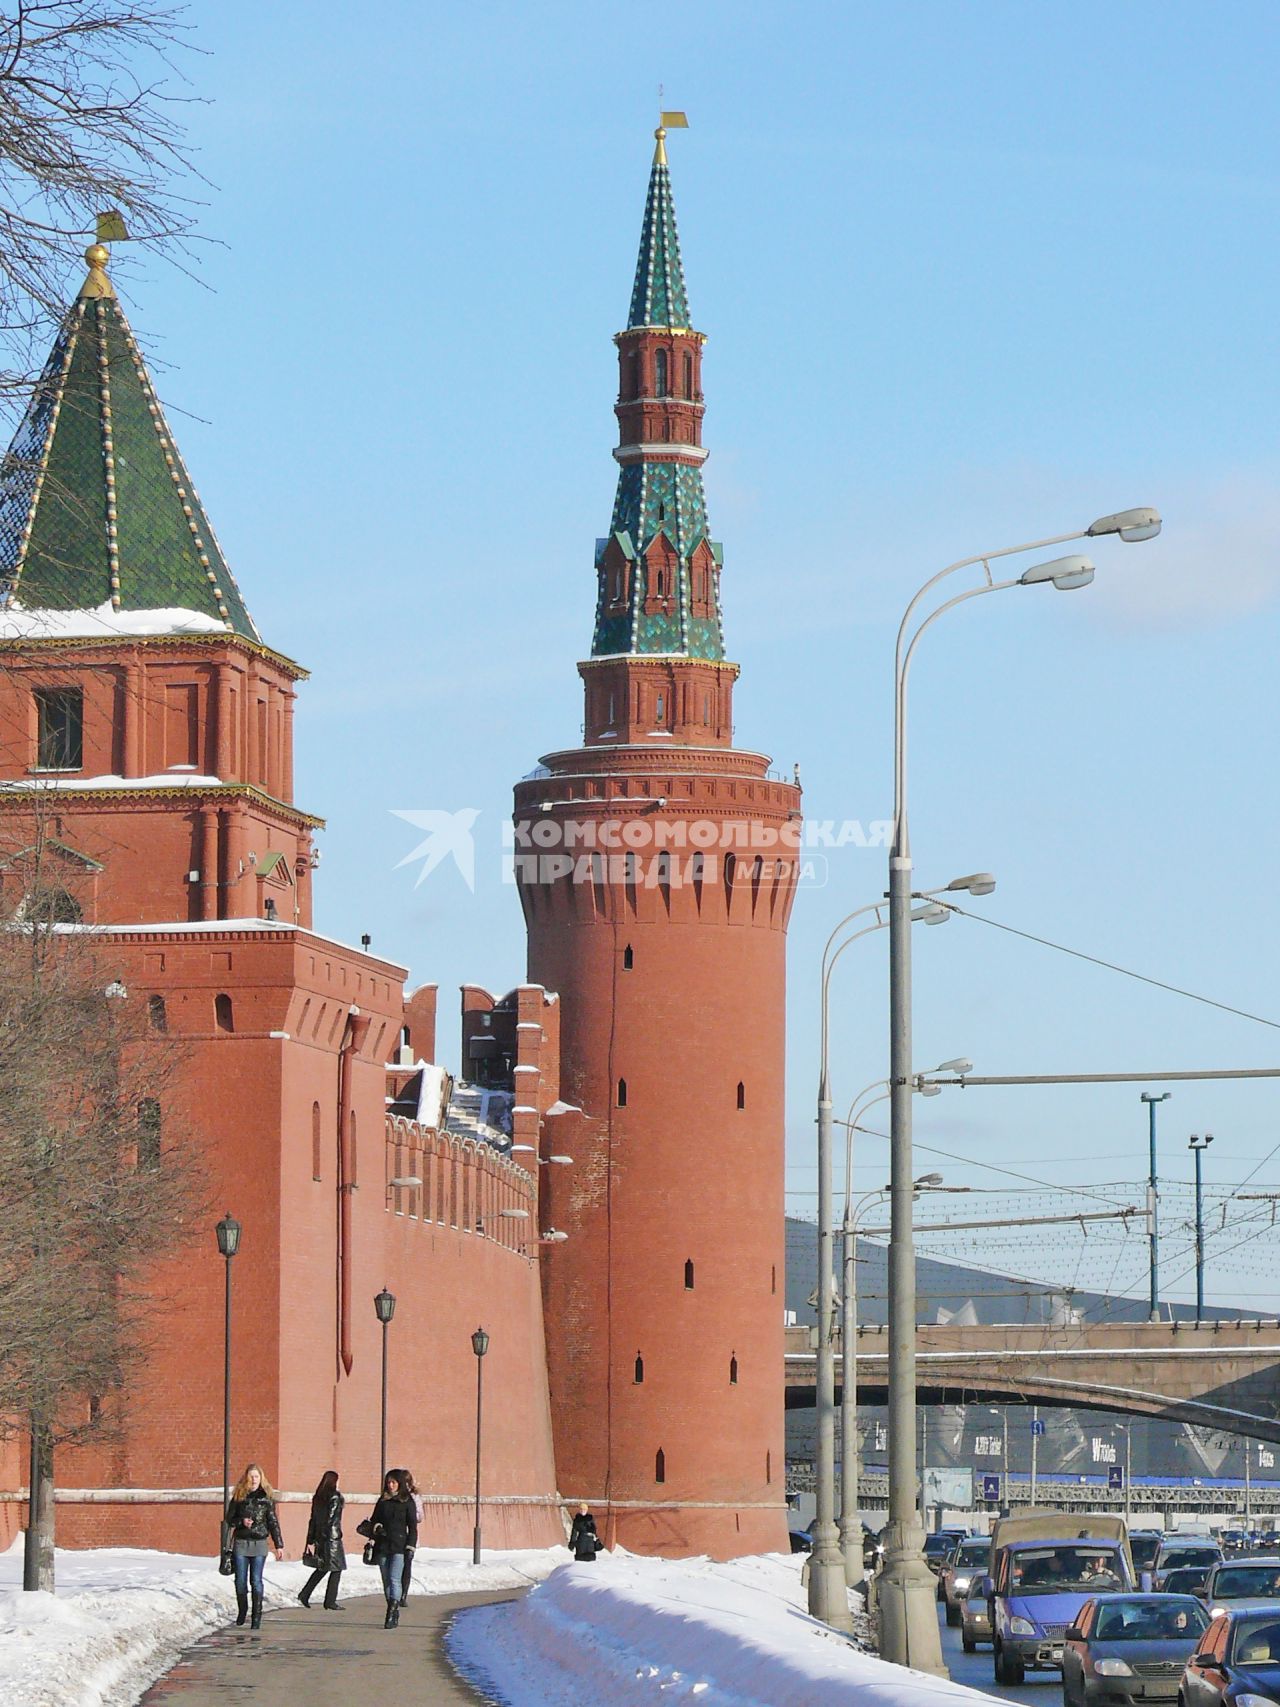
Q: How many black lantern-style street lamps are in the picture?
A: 3